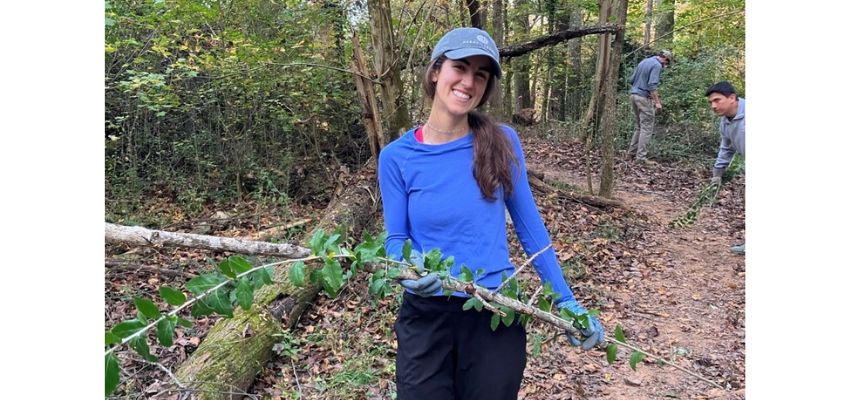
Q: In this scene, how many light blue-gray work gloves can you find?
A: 2